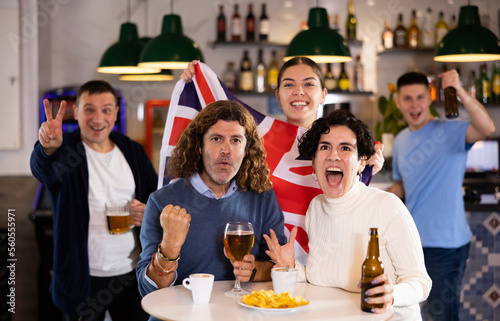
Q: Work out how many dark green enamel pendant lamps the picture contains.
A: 5